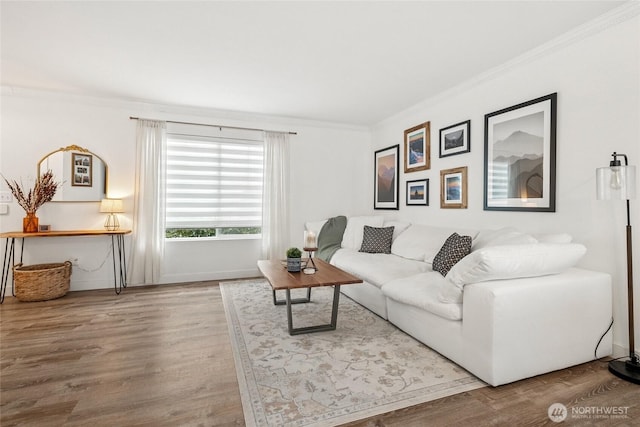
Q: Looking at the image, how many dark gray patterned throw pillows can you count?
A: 2